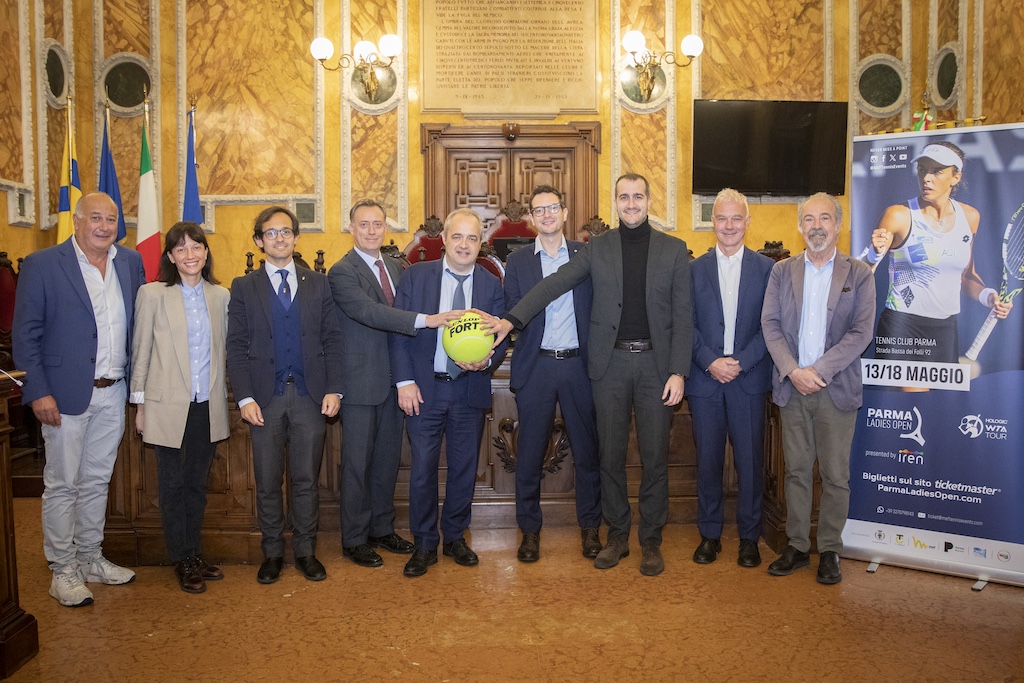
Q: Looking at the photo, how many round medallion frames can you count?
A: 6